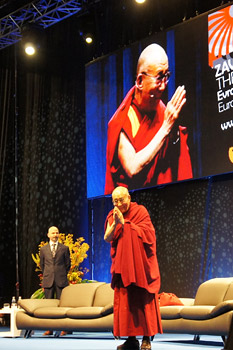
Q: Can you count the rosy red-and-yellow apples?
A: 0